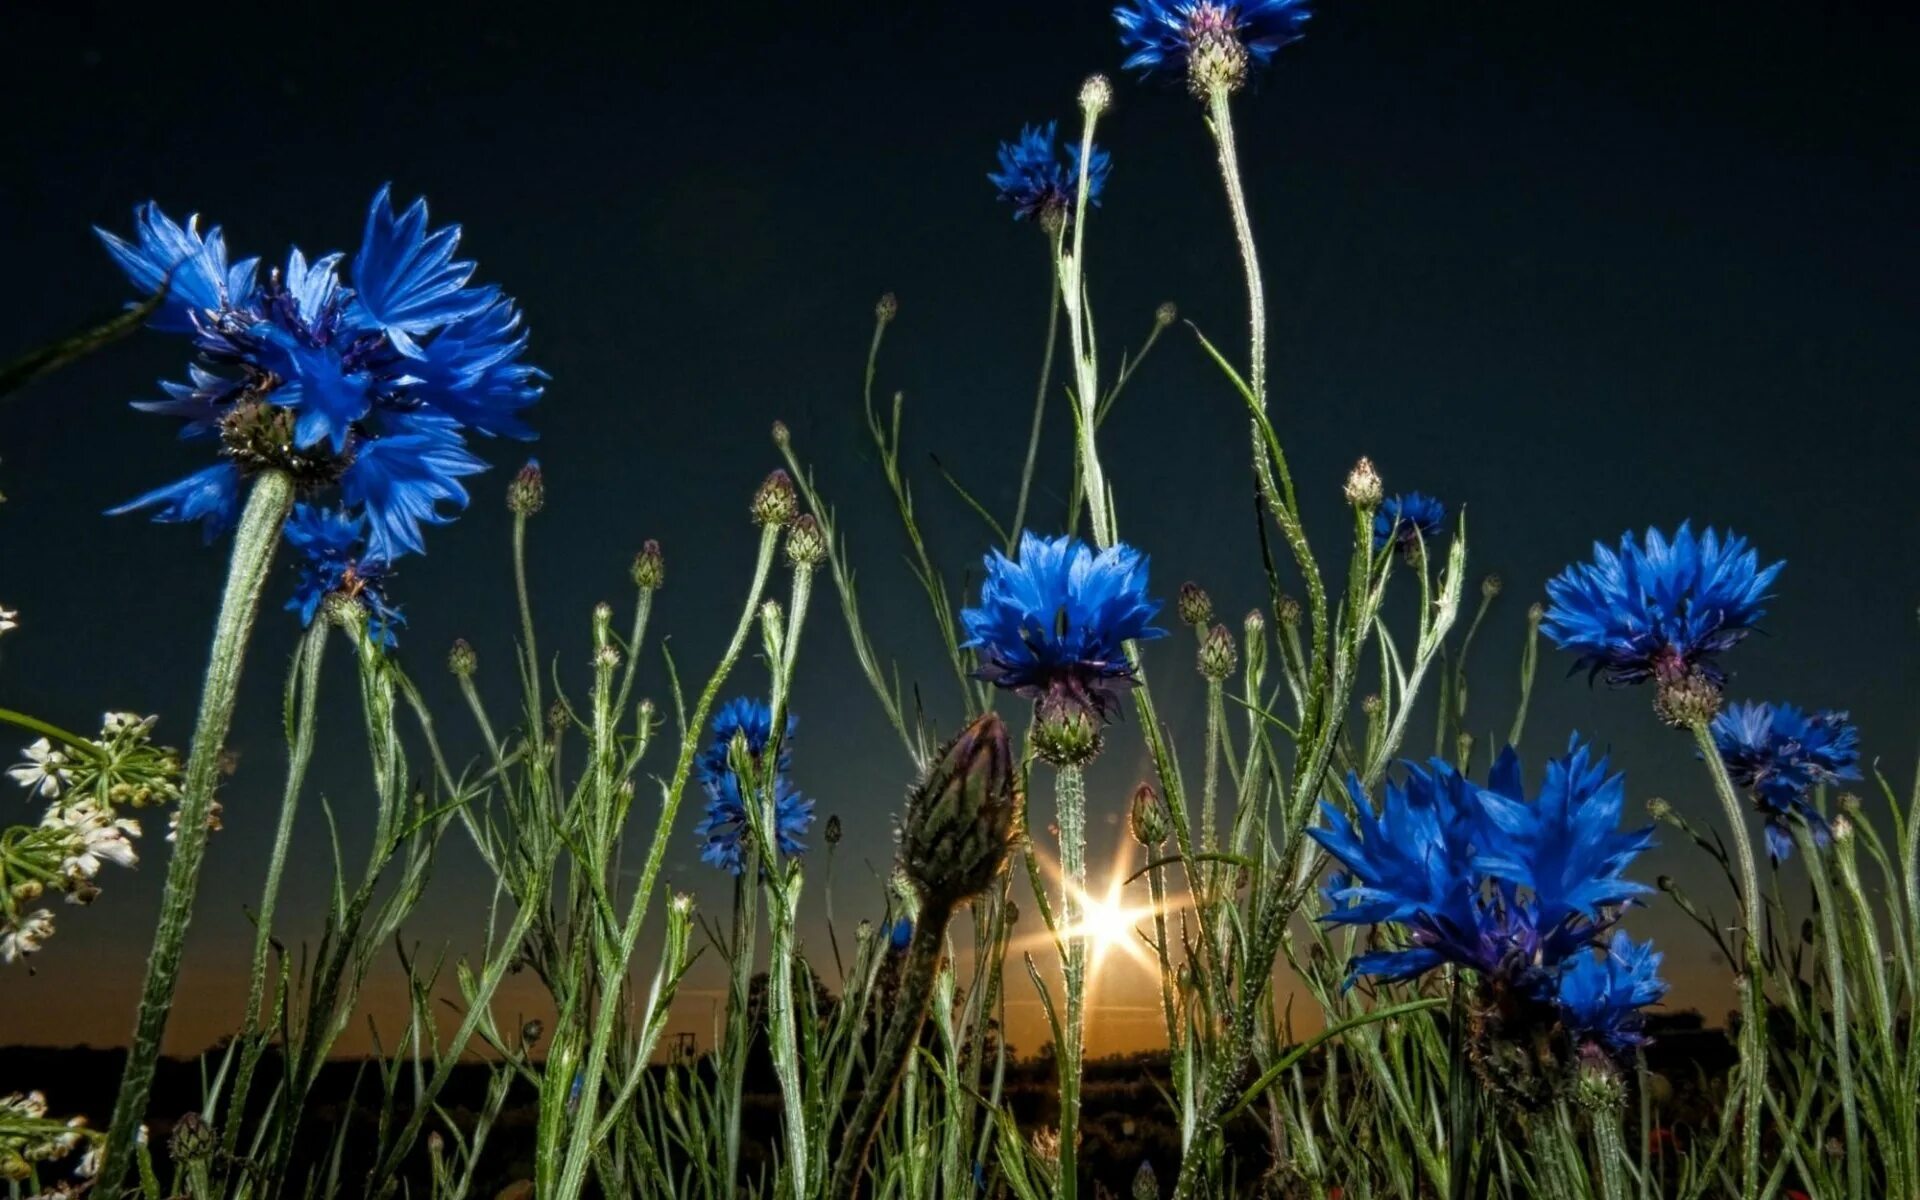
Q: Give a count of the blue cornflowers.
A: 12